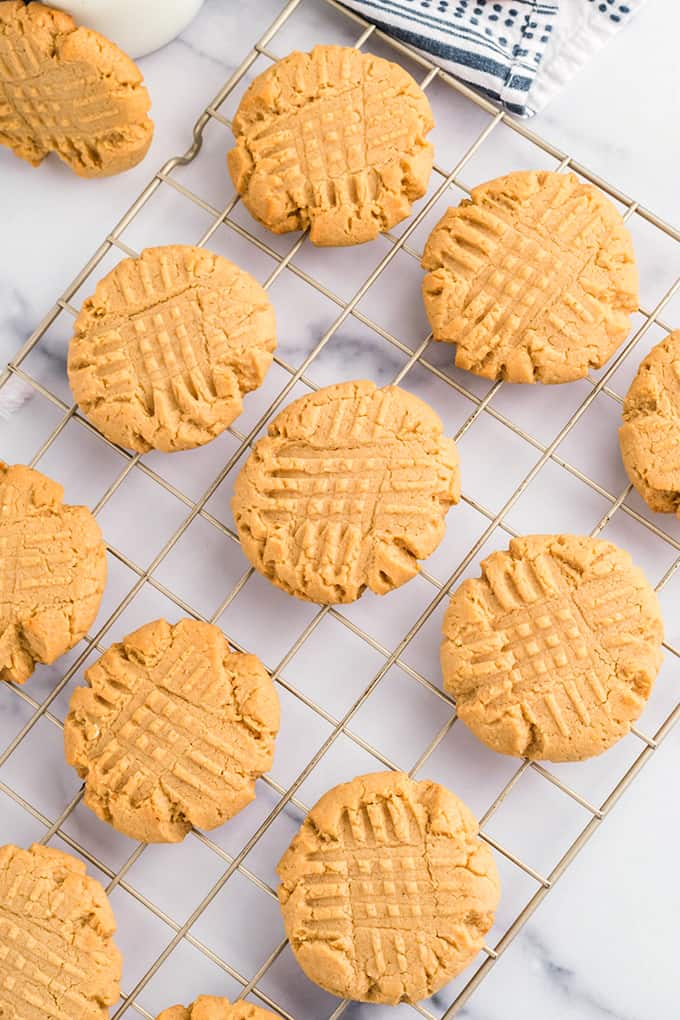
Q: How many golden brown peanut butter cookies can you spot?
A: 12